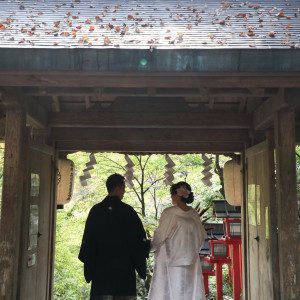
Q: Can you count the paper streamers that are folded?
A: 4